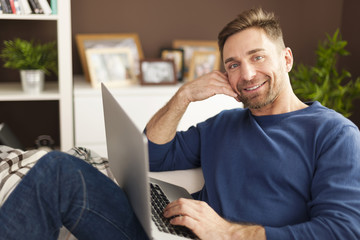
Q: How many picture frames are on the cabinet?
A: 6